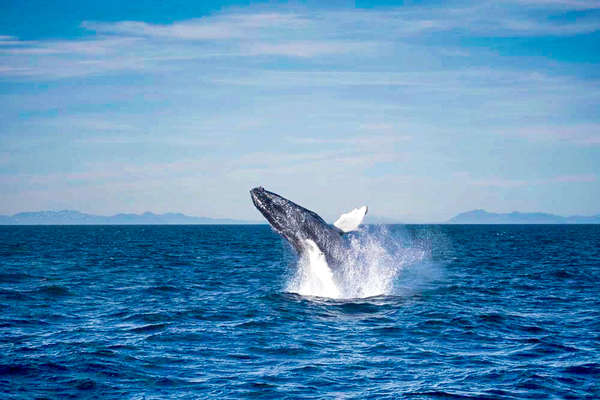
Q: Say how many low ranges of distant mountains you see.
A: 2